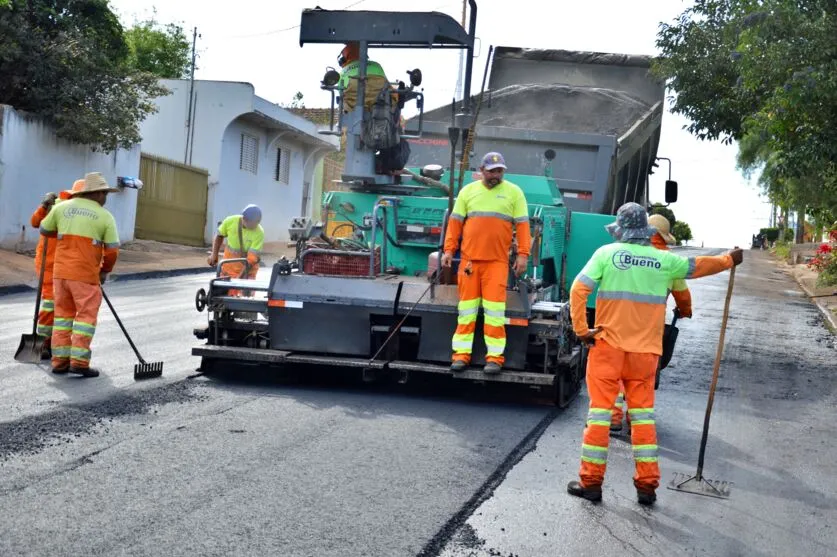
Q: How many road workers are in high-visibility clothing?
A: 7